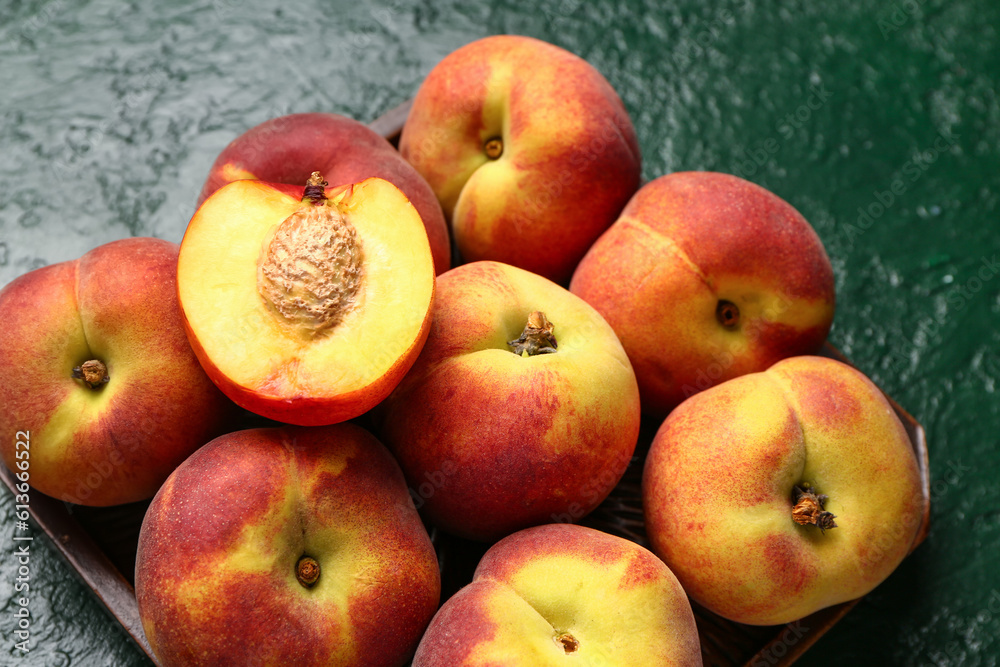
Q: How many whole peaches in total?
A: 8